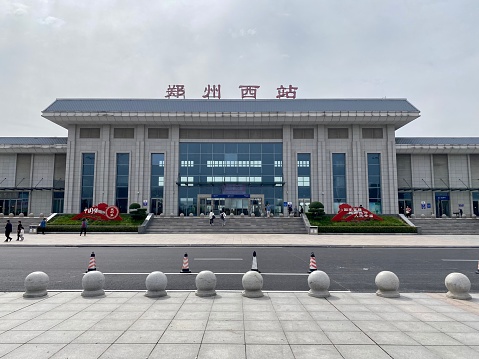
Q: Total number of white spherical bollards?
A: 8